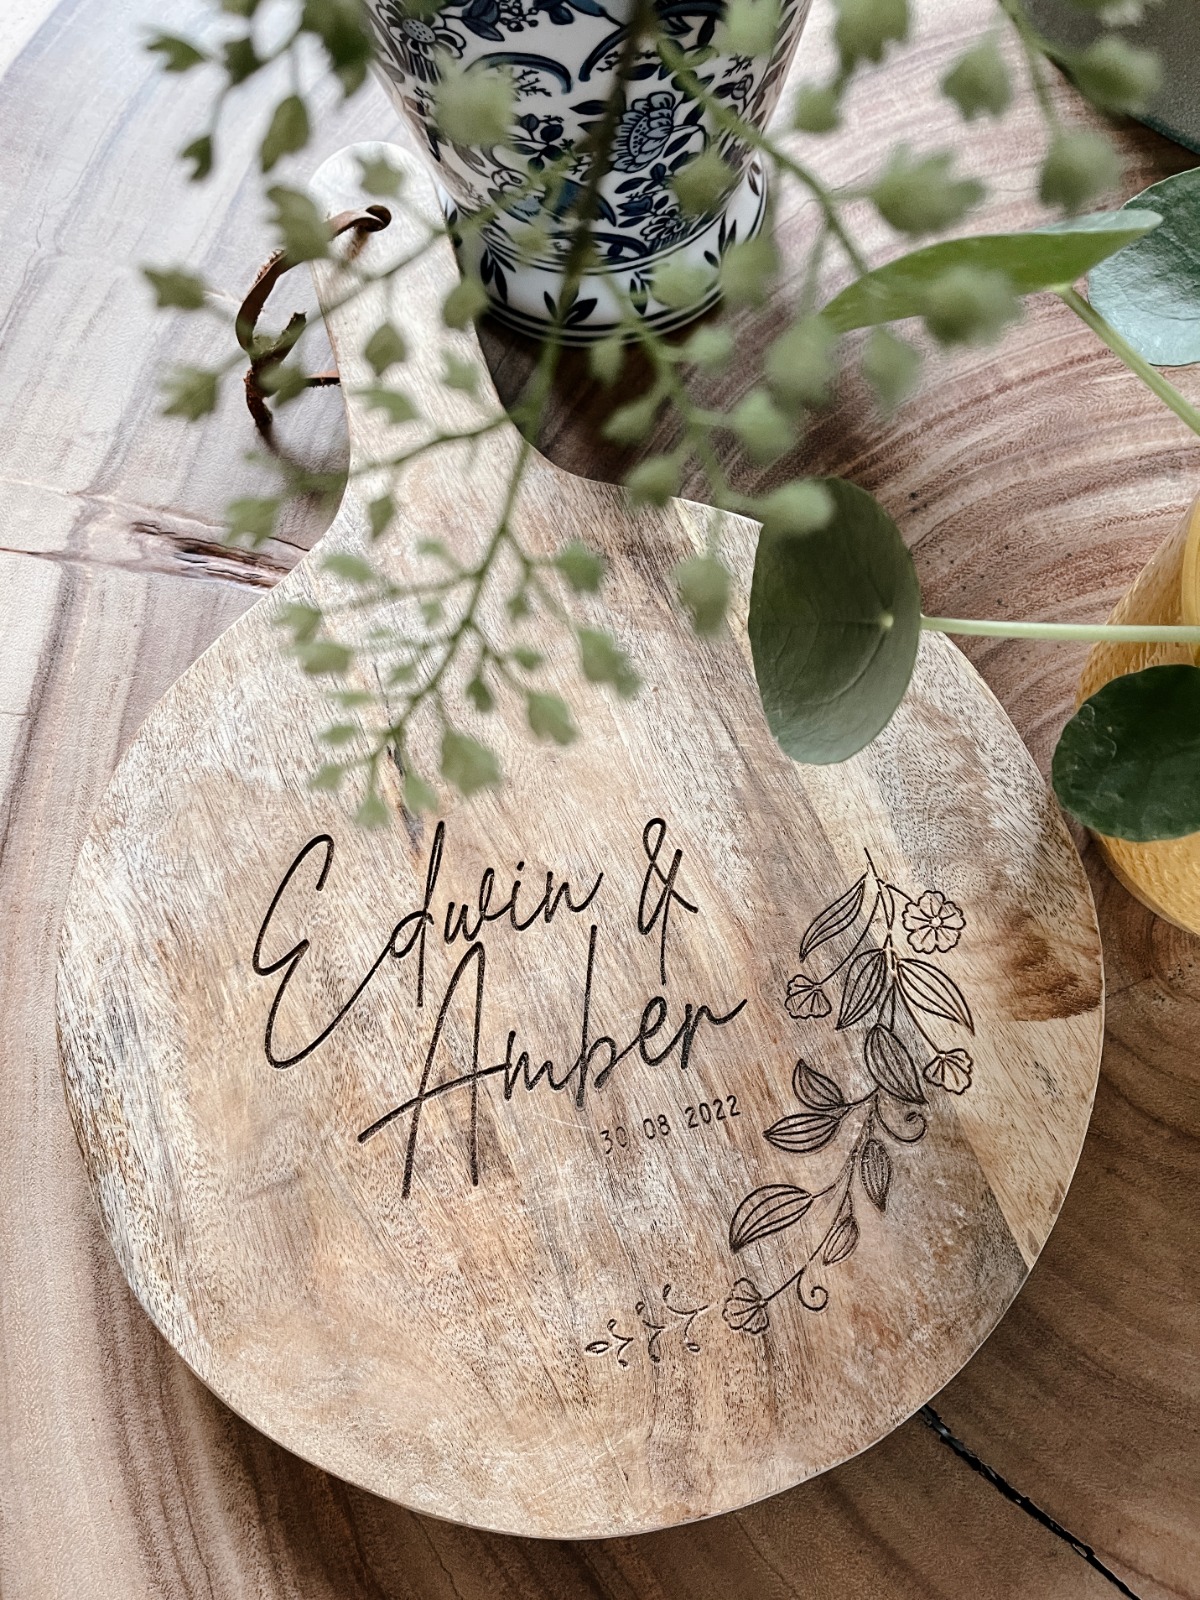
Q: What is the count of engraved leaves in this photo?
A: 9